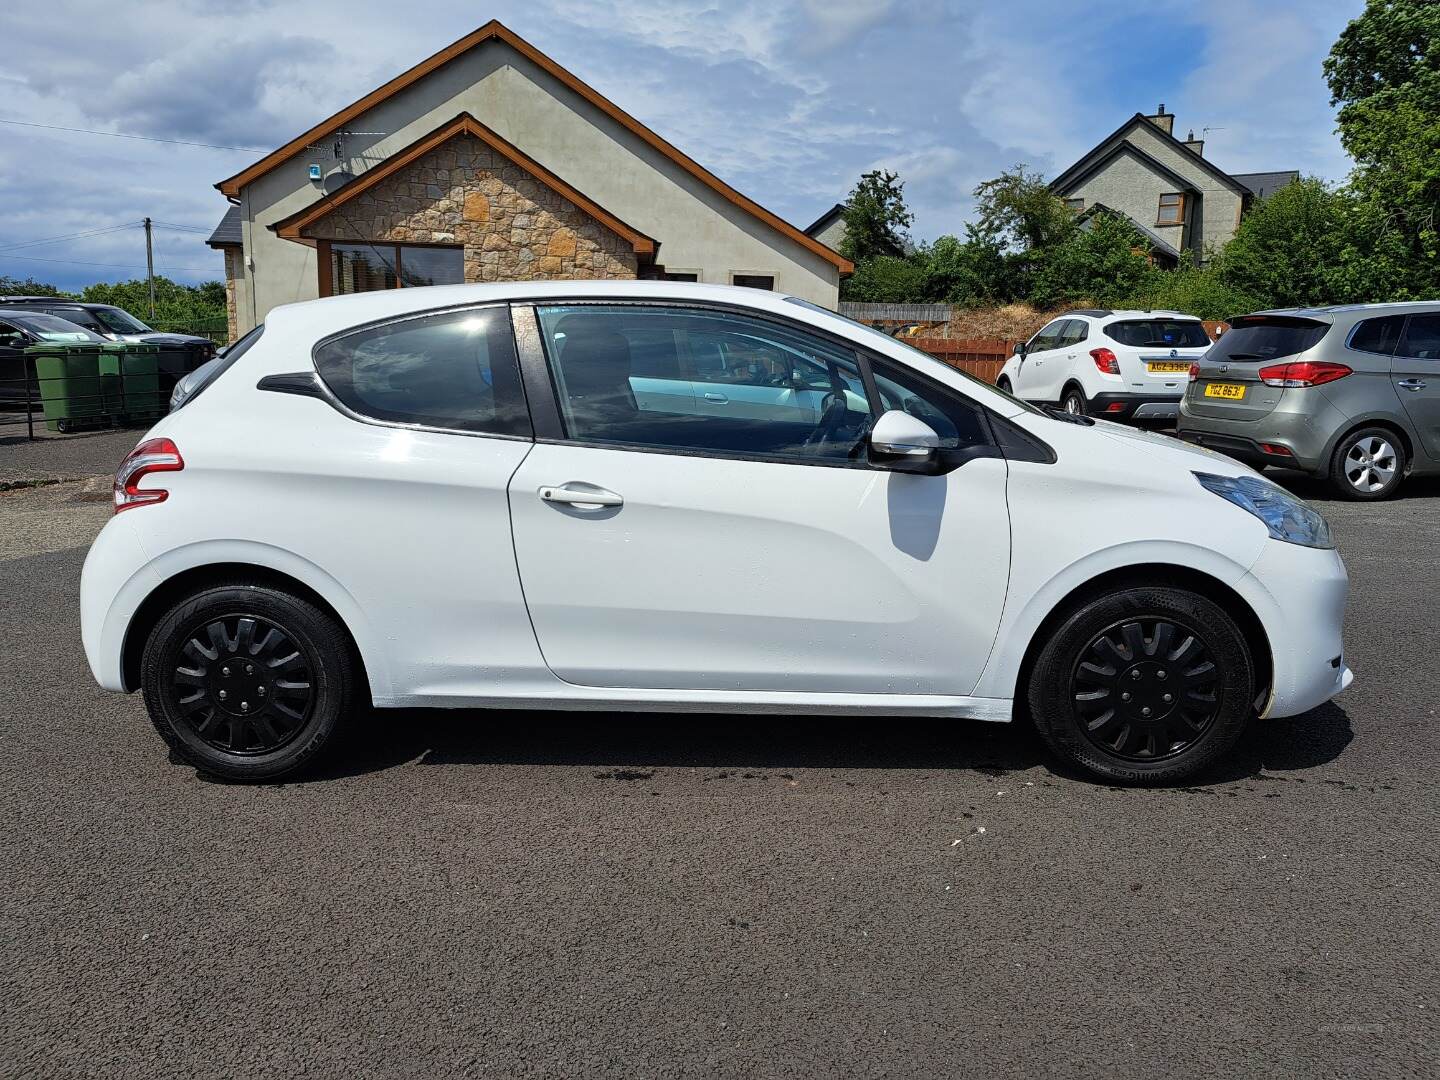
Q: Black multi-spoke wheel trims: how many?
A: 2